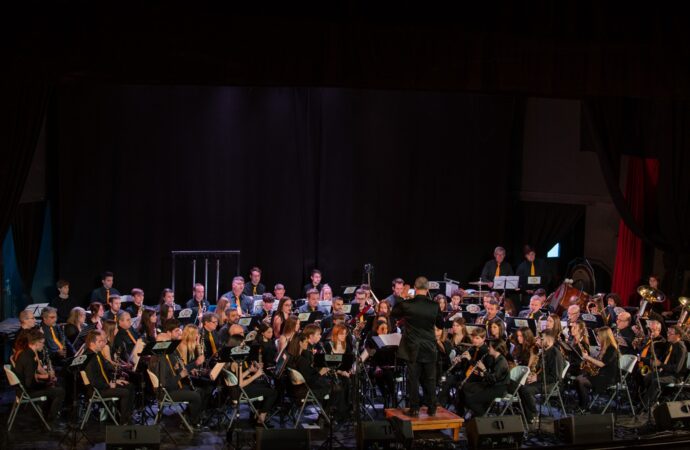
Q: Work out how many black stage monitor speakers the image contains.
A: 6